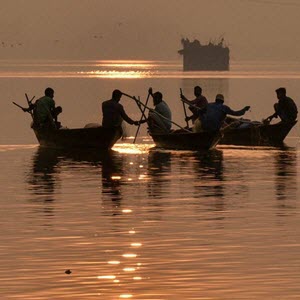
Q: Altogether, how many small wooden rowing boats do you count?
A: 3